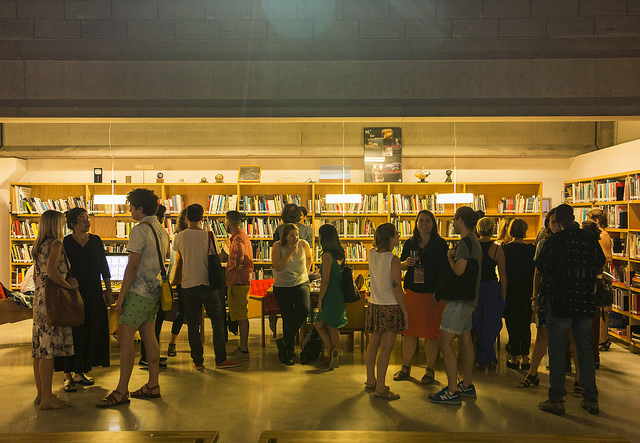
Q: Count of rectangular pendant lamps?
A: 3